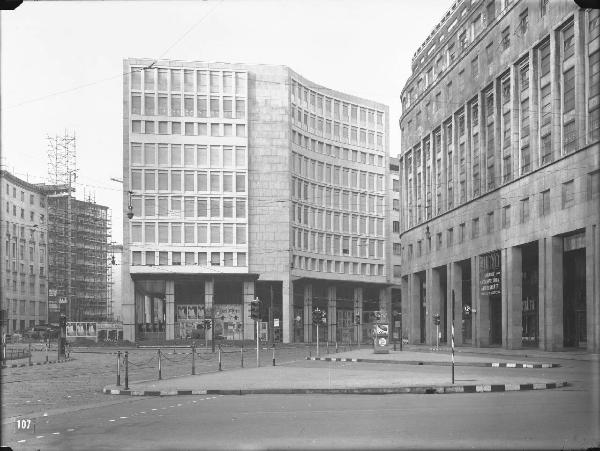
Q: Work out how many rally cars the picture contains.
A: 0